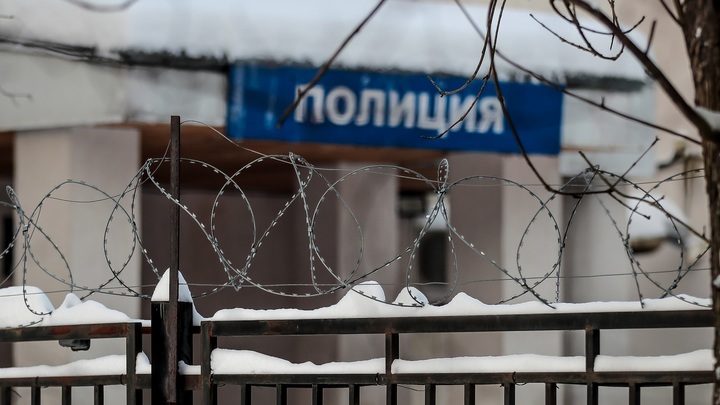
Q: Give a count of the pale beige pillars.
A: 3